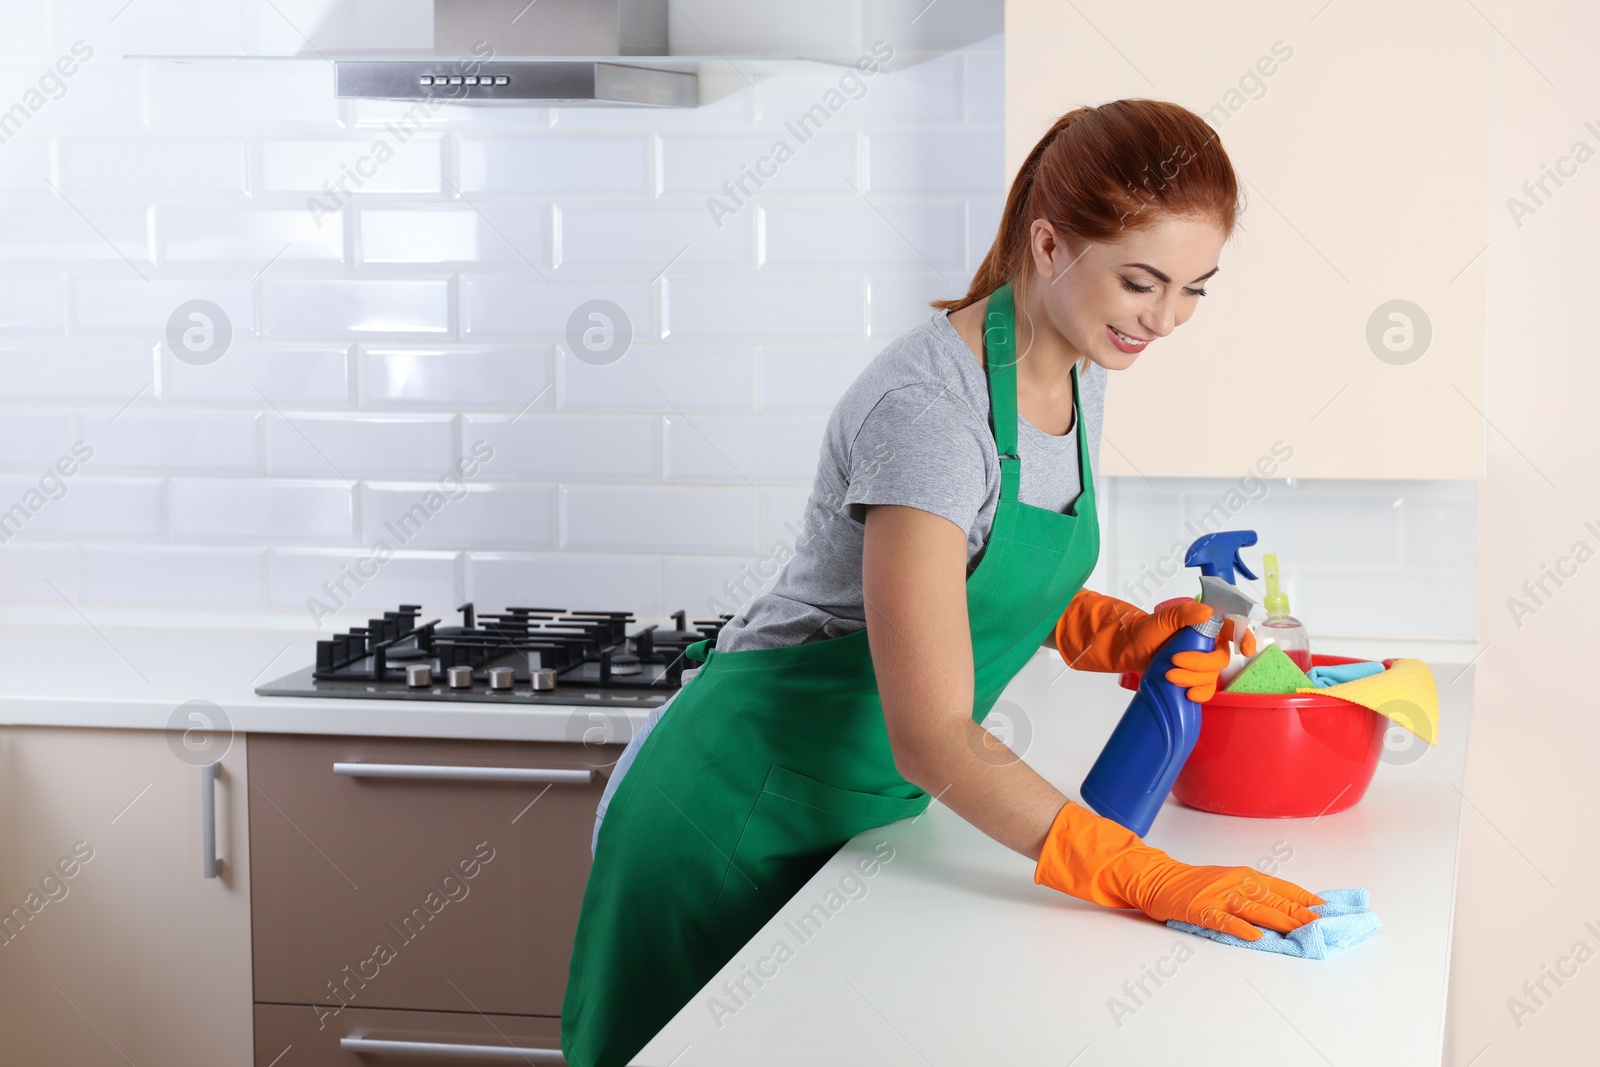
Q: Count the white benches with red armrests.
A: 0